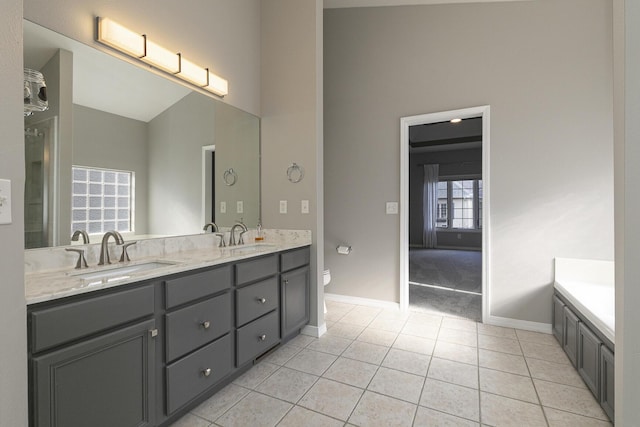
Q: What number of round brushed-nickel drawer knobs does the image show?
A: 4